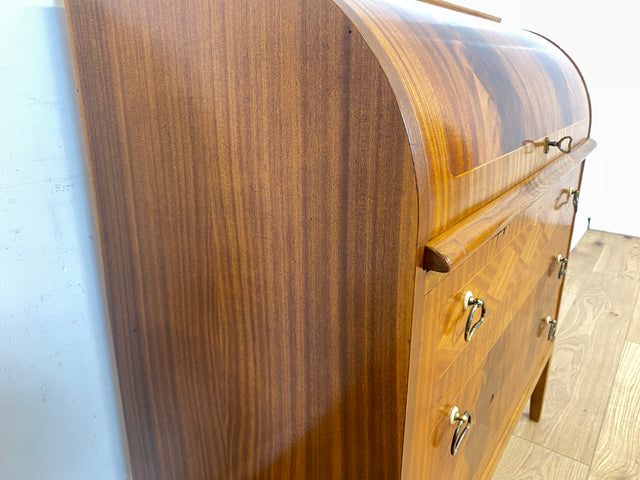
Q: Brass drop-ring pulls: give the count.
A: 5